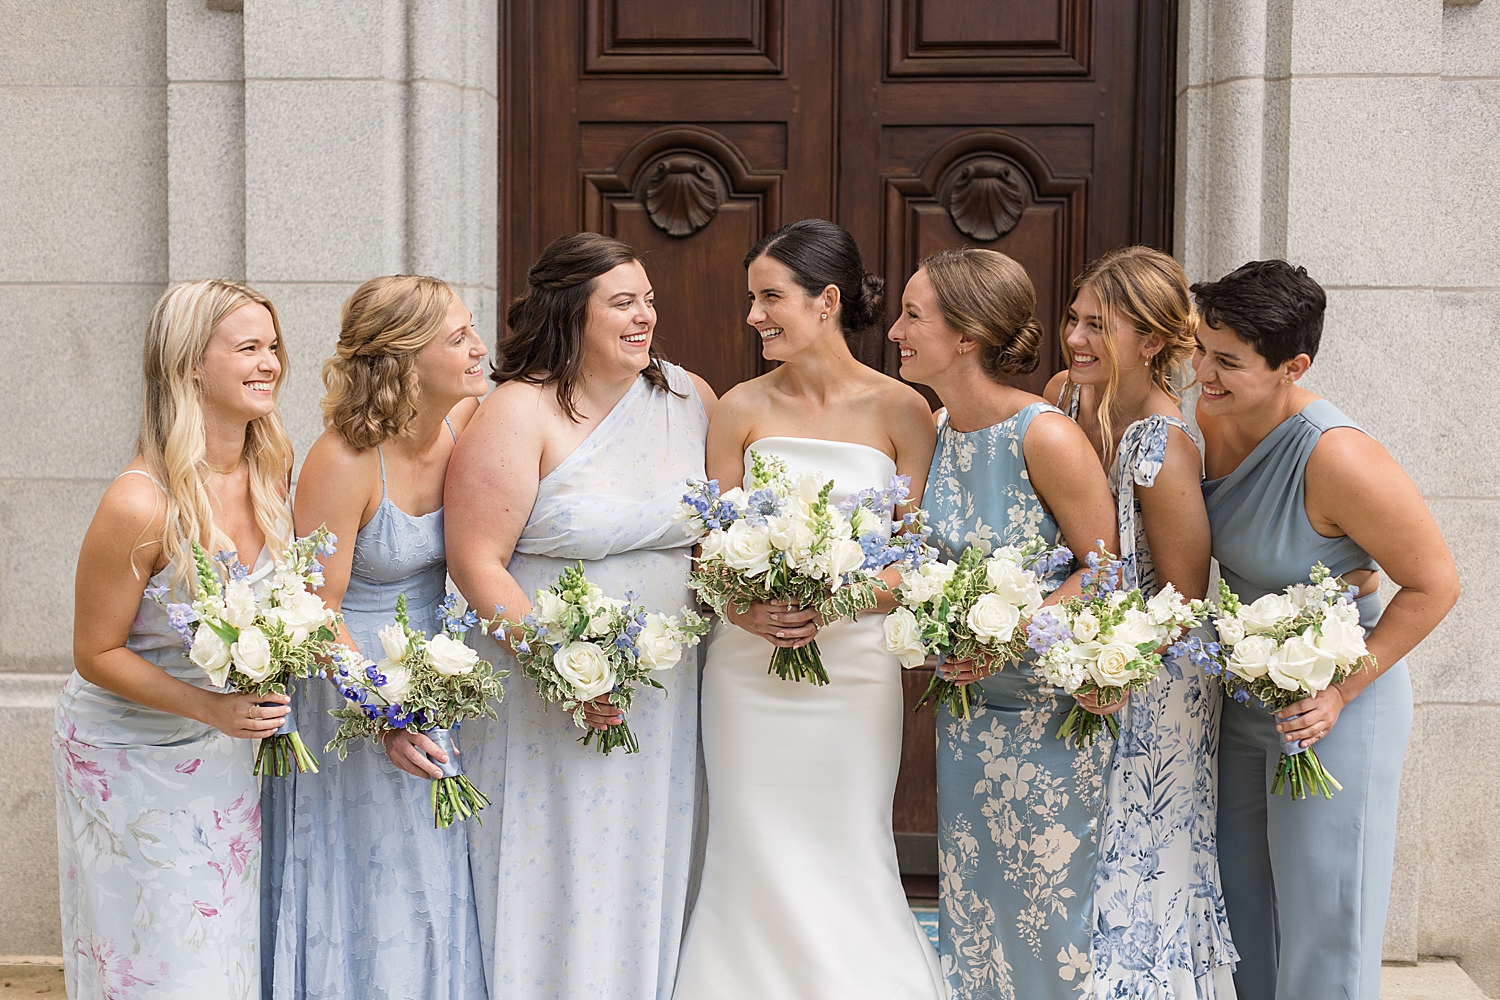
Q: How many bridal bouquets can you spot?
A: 7